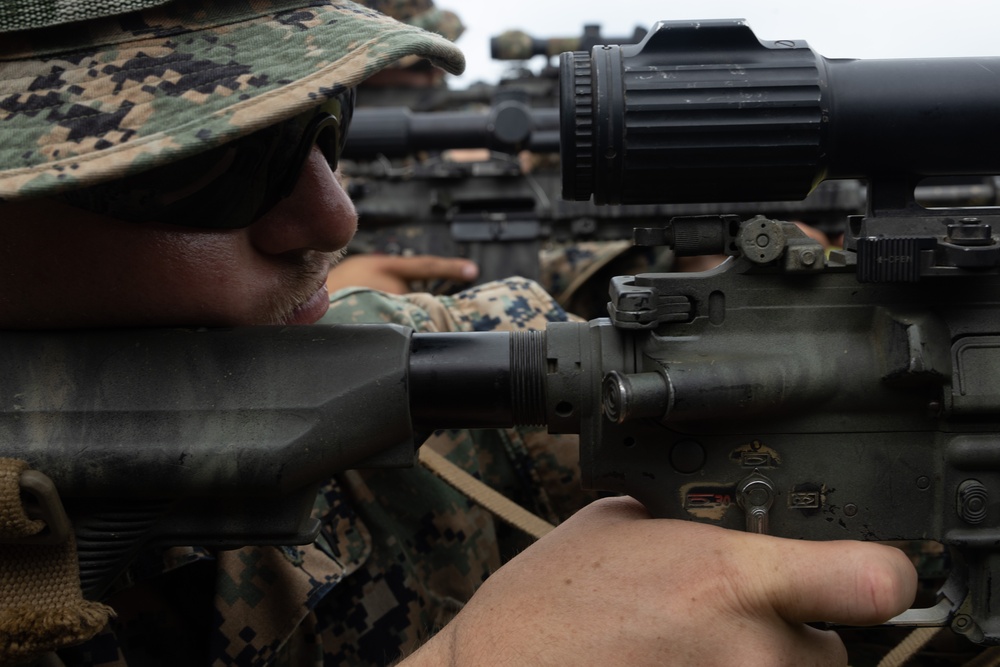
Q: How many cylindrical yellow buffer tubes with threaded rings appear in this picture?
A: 0